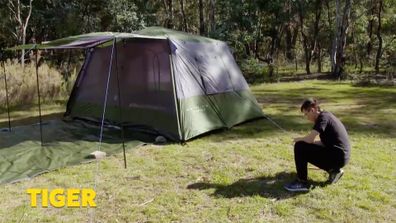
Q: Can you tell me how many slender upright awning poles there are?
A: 3